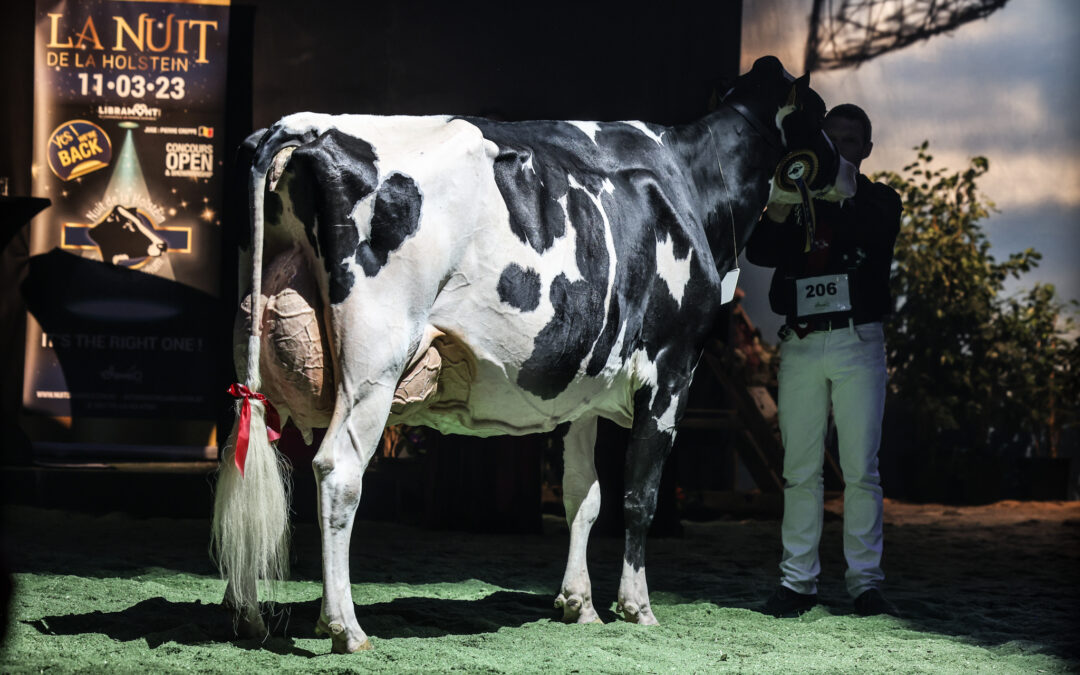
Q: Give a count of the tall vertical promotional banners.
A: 1